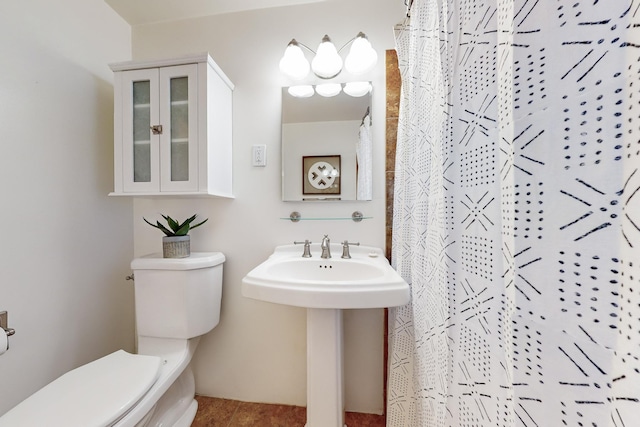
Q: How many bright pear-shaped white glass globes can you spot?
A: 3